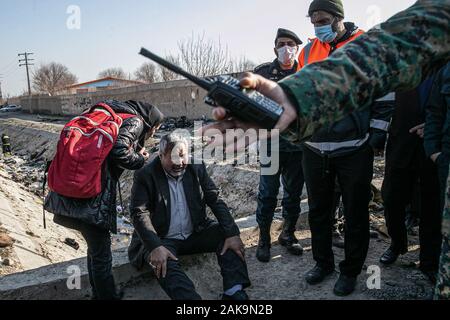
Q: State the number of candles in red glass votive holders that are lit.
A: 0